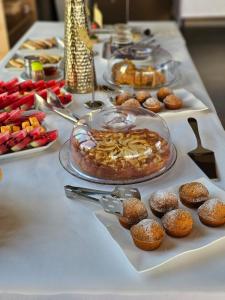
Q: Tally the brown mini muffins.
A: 12